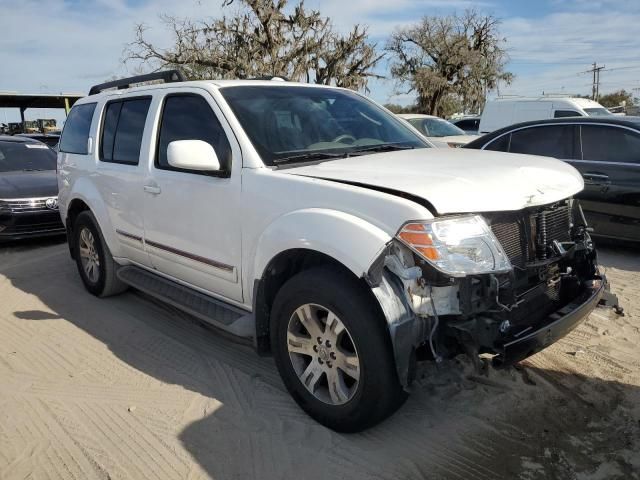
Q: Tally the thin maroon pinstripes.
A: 2